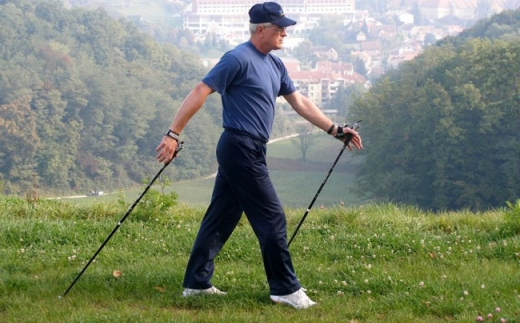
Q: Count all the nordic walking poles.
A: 2